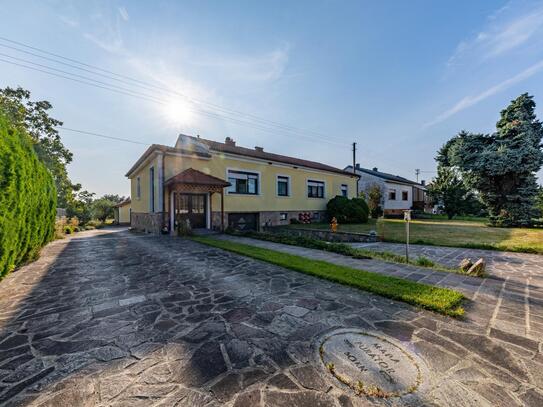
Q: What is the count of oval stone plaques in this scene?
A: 1